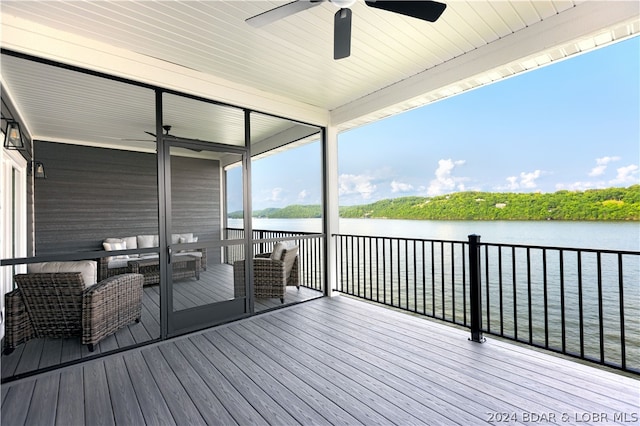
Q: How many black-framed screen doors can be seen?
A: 1